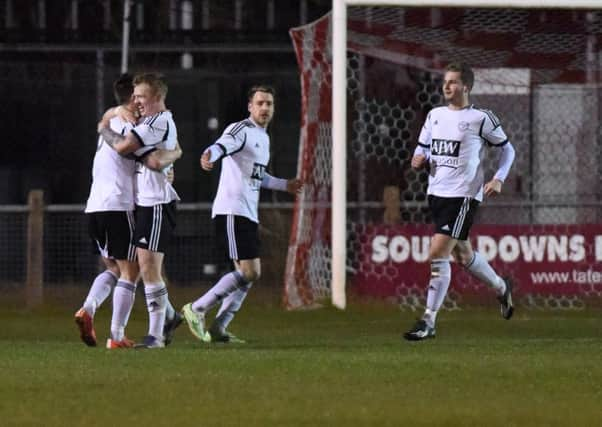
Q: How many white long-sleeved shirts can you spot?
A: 2